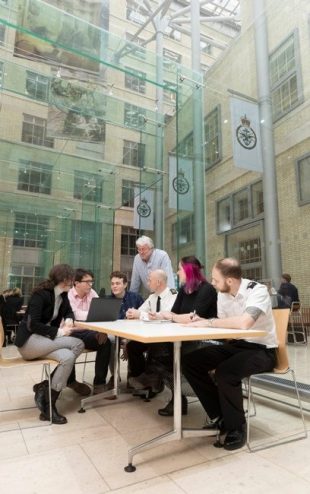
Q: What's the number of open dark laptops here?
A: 1